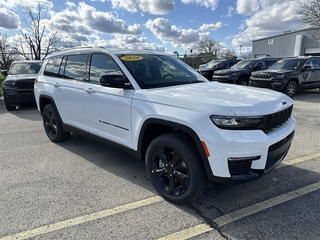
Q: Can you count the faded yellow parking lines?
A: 2